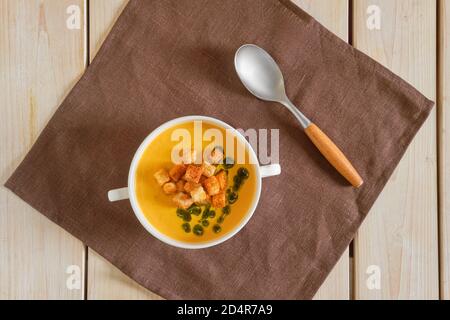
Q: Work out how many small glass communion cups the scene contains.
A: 0